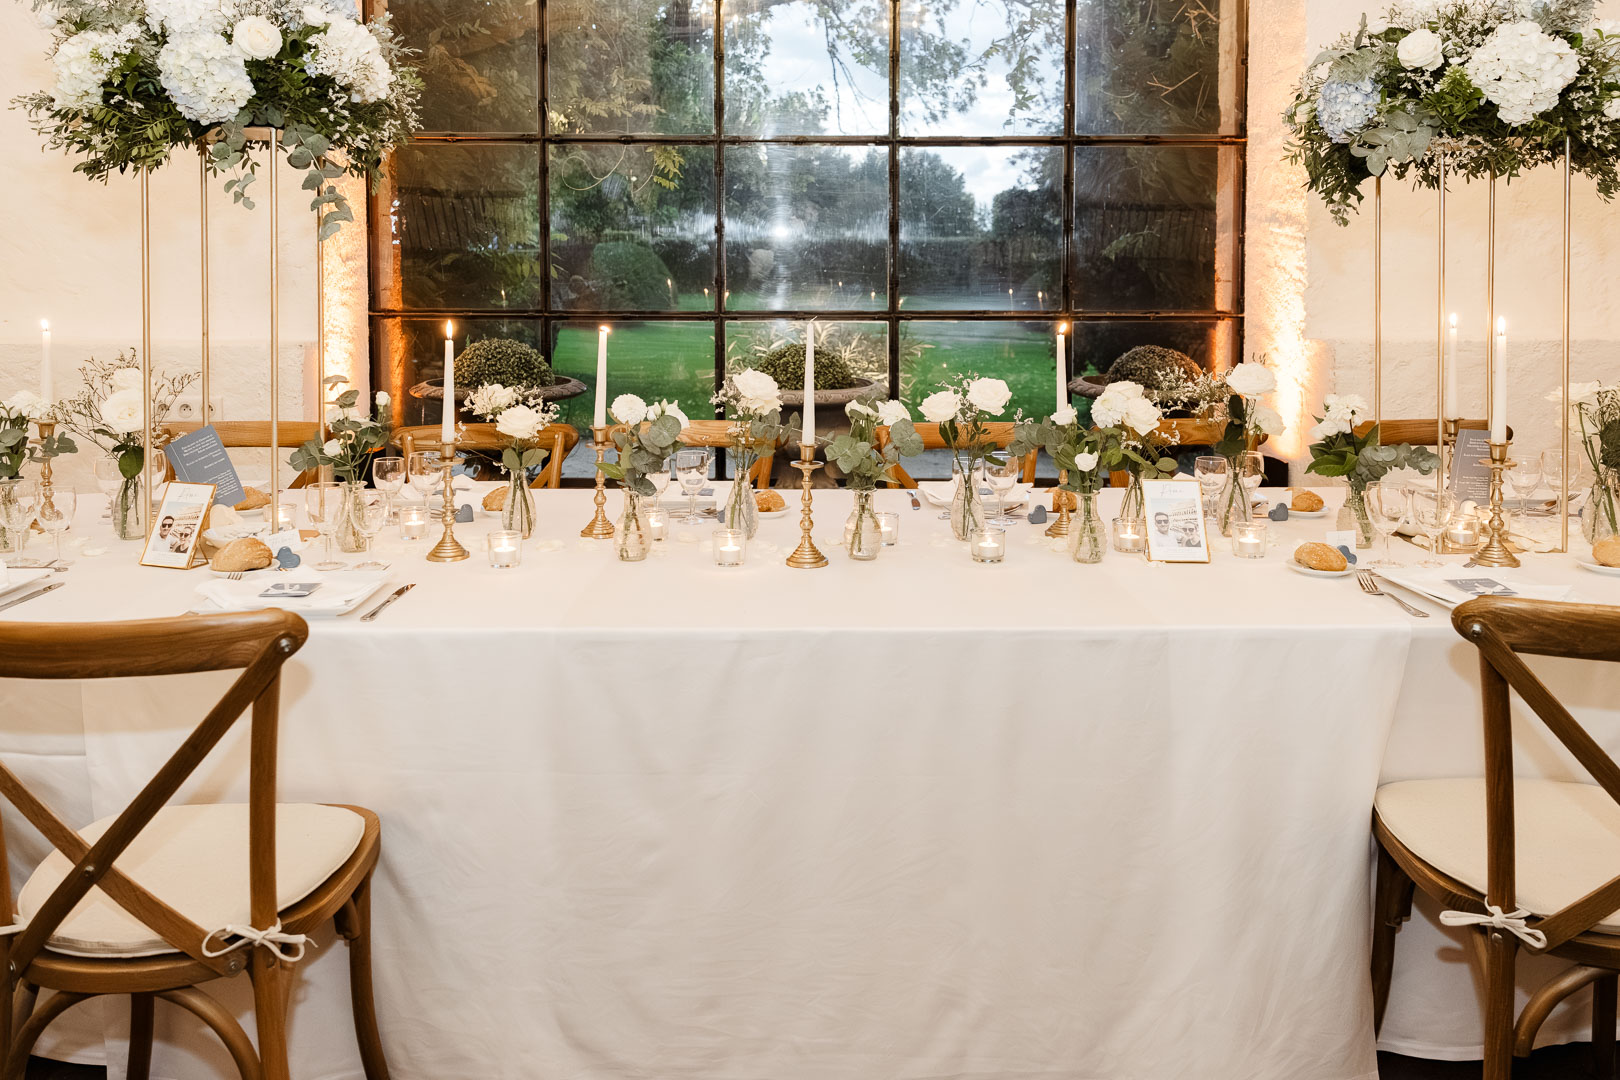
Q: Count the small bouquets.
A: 13